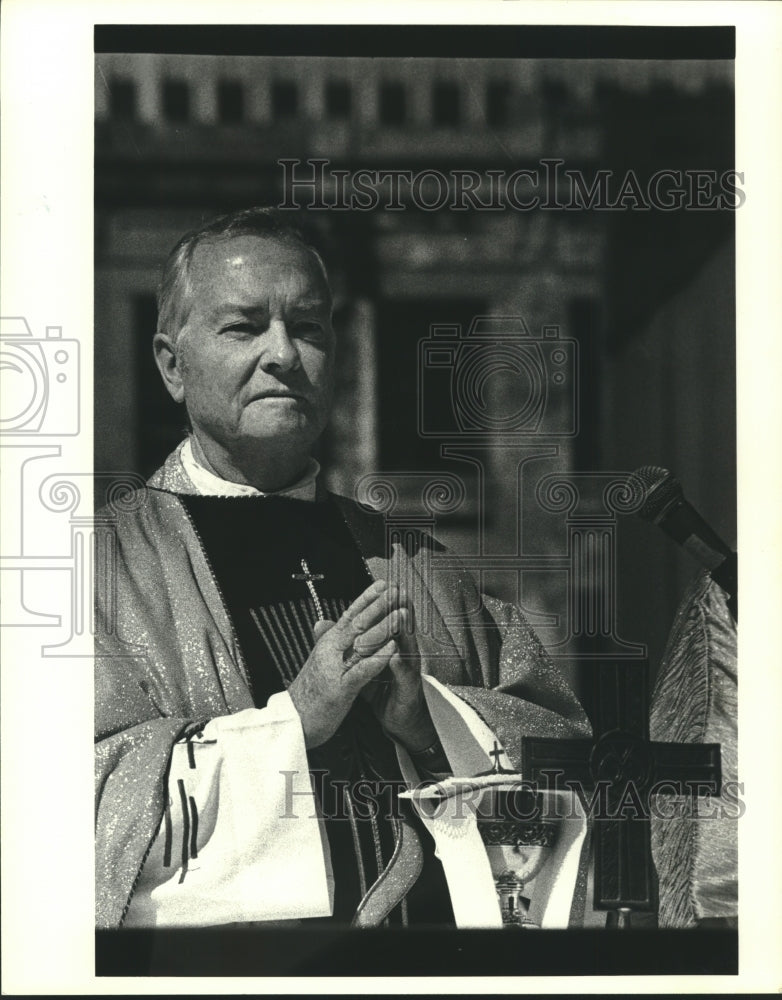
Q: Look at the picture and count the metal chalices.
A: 1